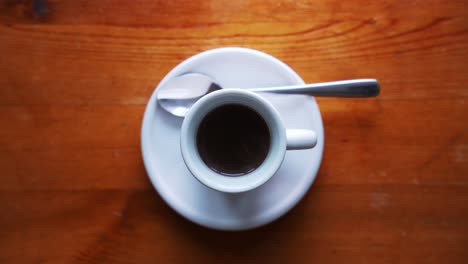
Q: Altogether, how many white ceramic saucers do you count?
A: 1